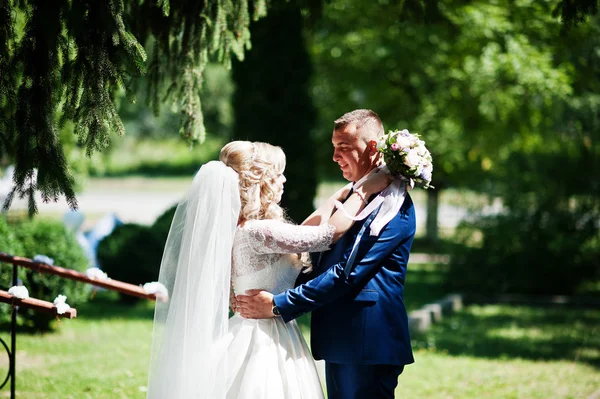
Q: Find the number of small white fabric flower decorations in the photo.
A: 5